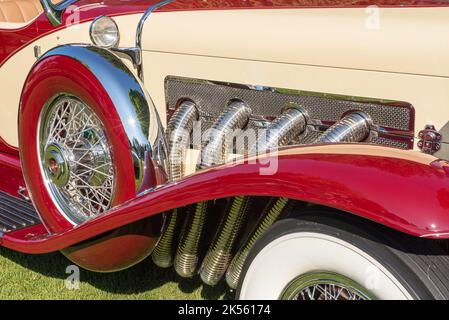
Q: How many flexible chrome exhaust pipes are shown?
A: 4